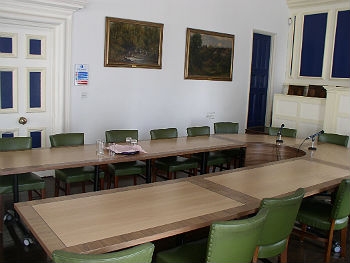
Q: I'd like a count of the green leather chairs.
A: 12